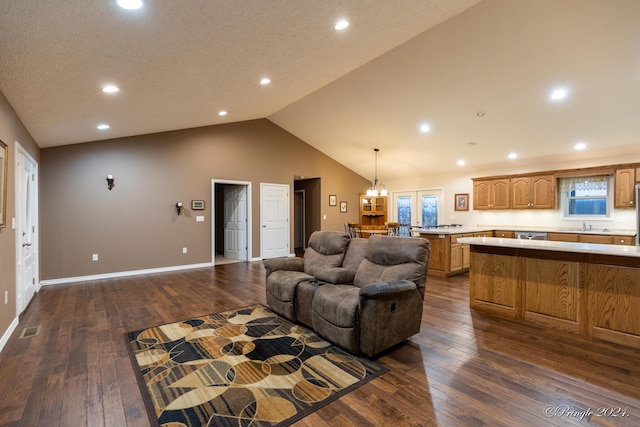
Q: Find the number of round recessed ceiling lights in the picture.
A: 11